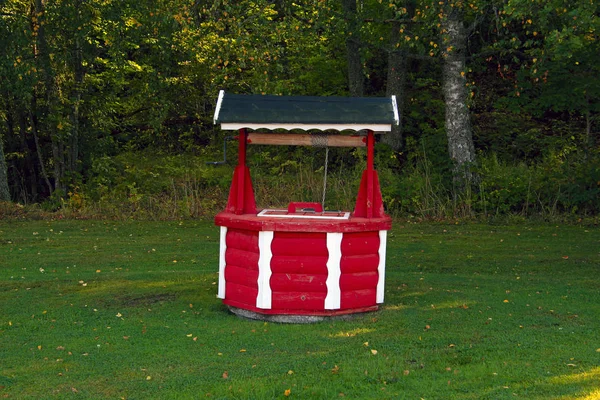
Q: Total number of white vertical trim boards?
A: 4